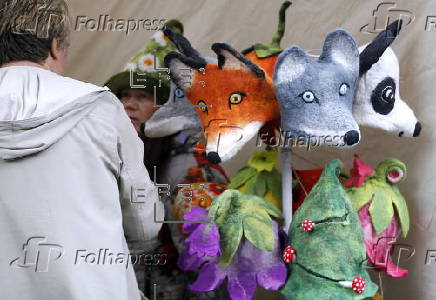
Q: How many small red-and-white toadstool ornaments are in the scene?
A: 3